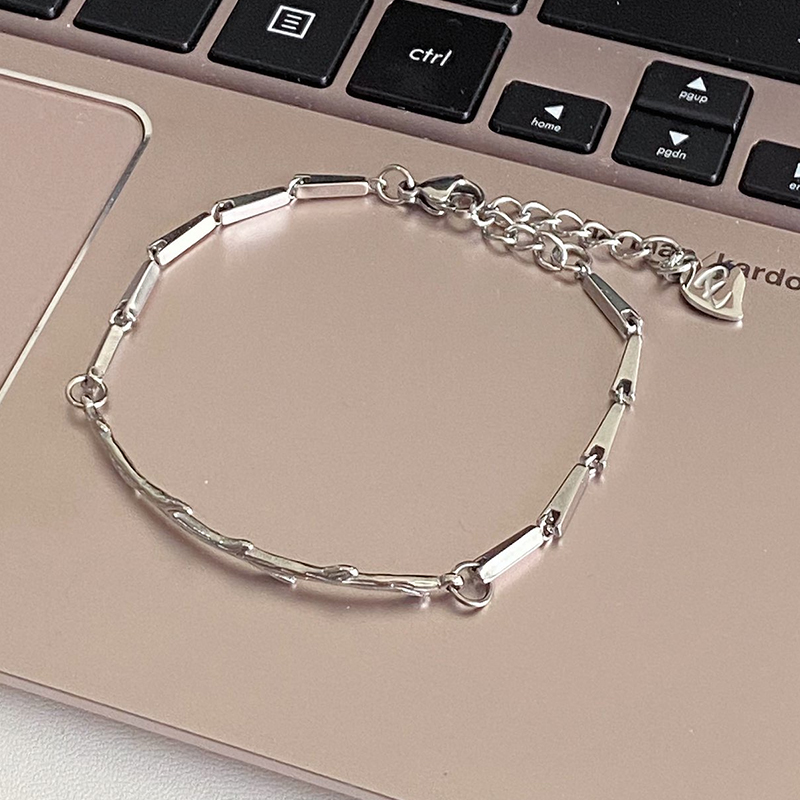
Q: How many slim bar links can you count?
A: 10